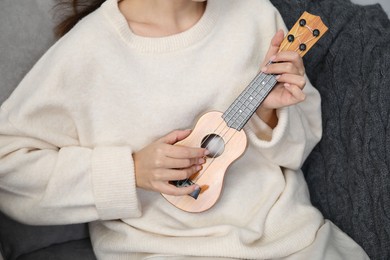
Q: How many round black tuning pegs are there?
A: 4